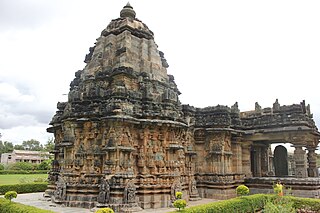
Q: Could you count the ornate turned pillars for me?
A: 2